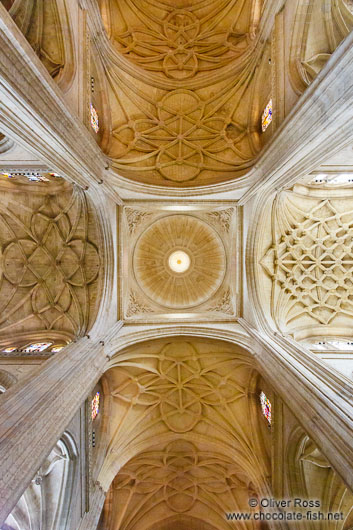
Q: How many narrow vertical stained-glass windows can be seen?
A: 4